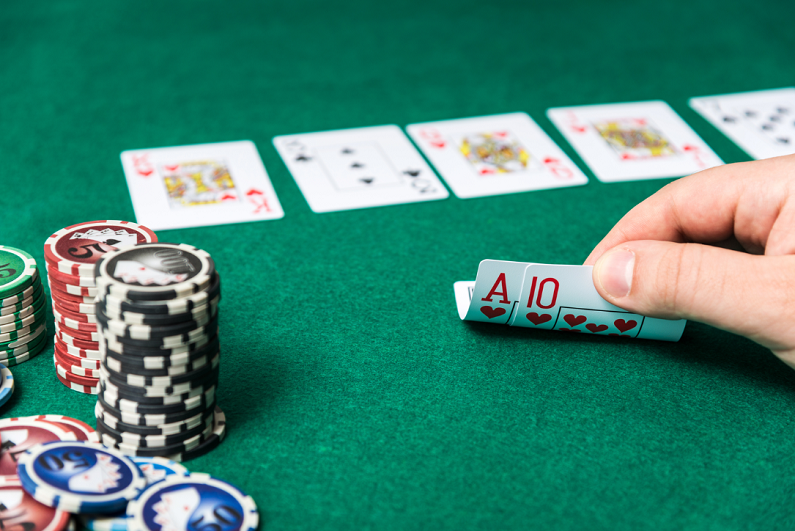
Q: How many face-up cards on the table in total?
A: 5